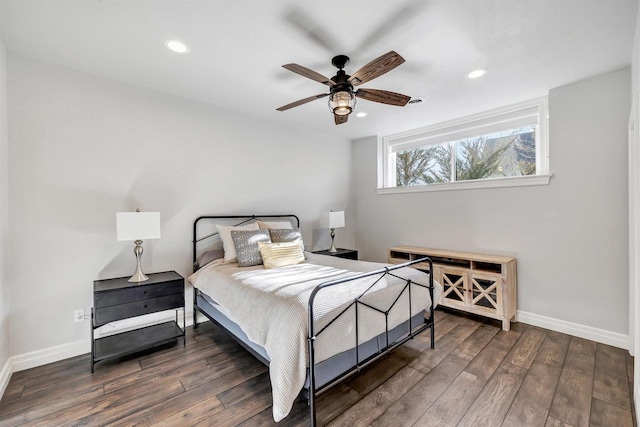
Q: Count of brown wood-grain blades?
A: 5